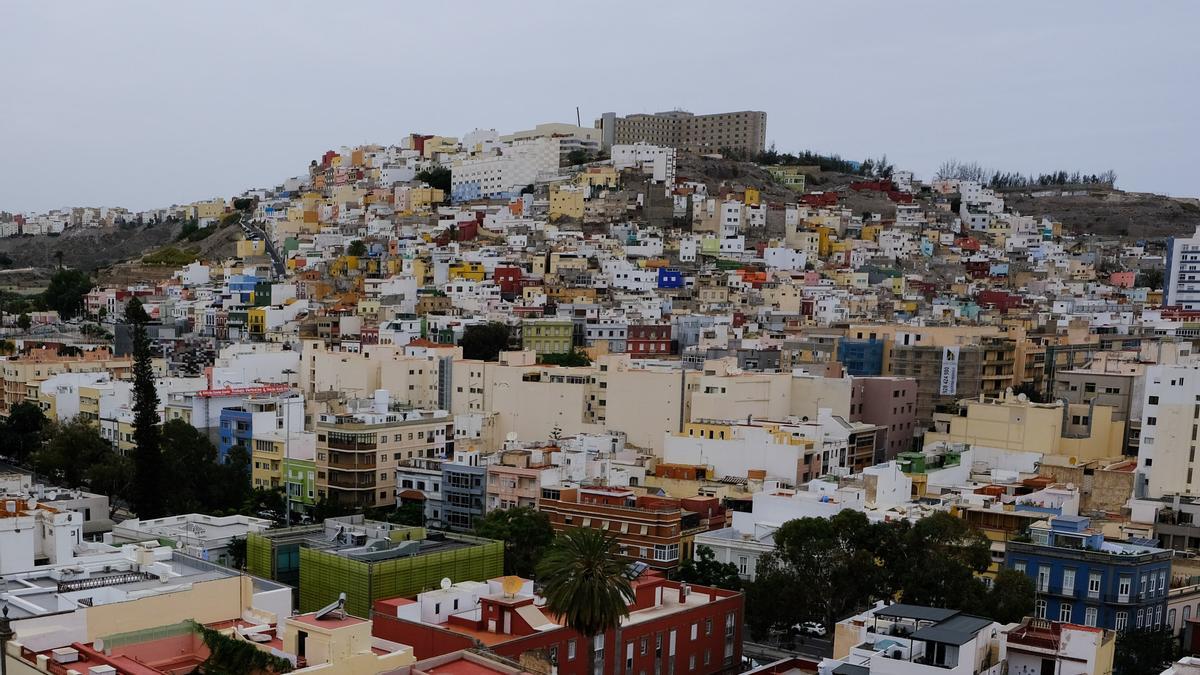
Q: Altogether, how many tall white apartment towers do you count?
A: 2